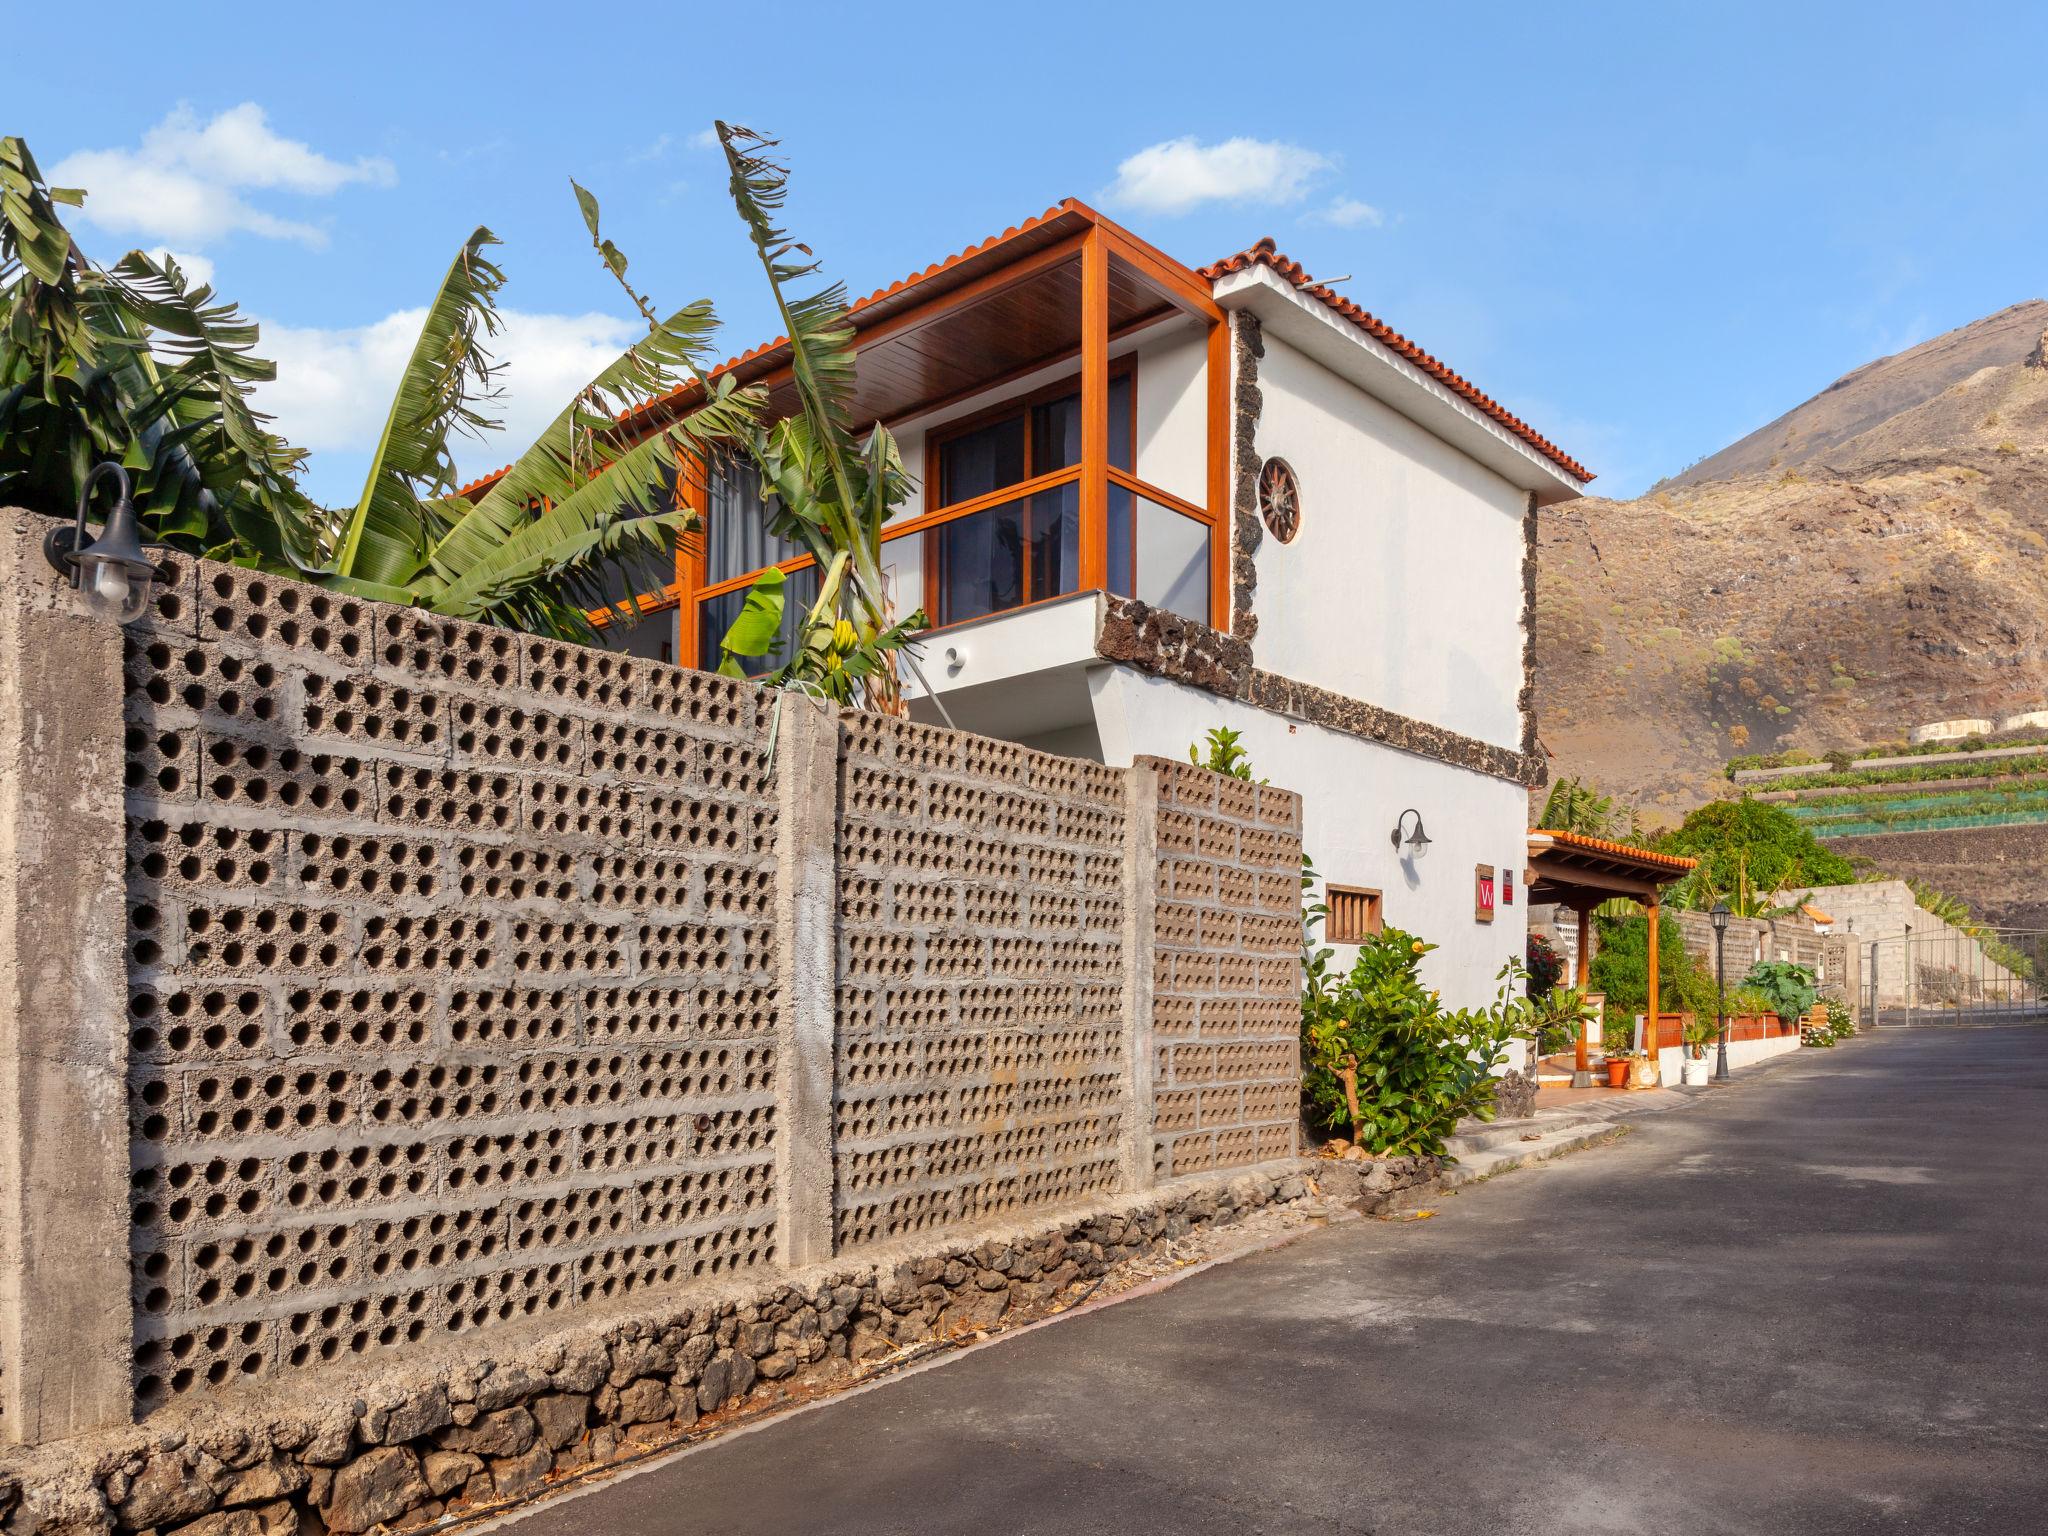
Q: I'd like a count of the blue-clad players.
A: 0